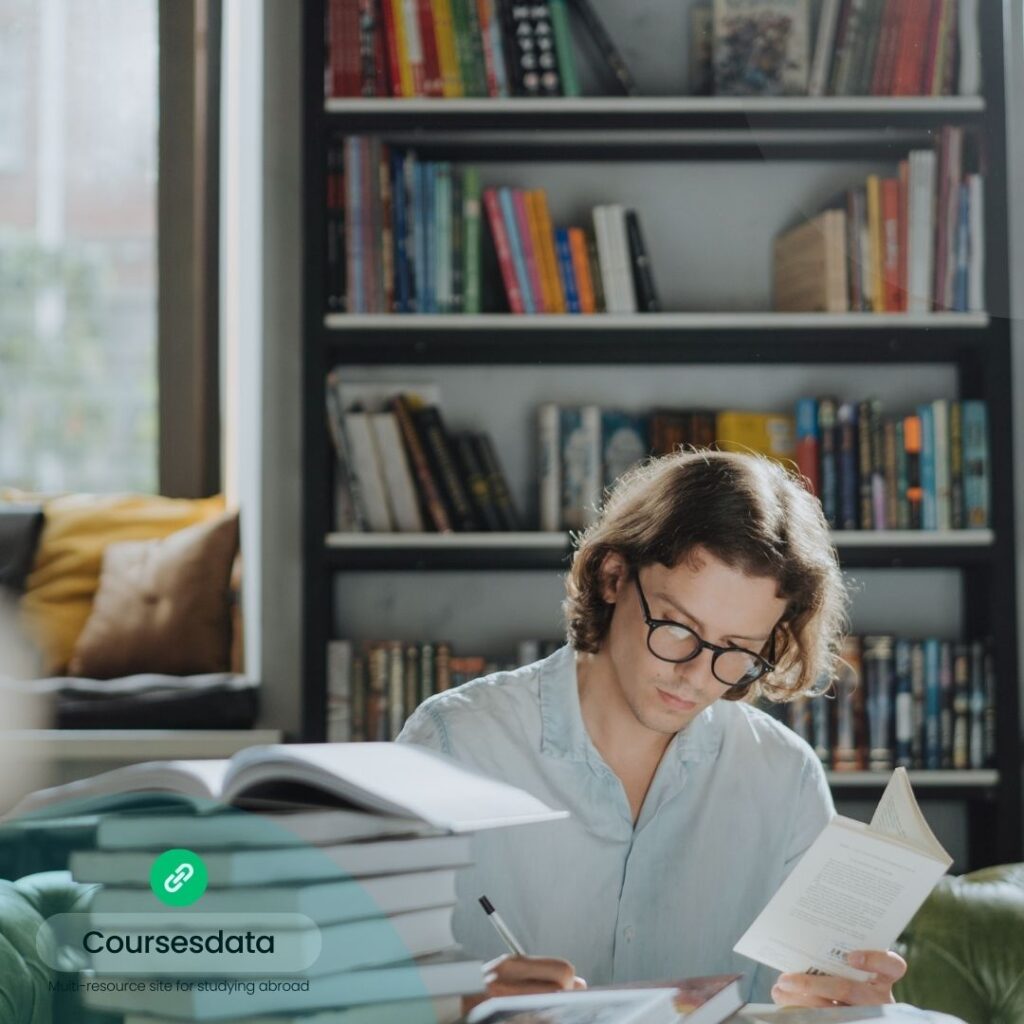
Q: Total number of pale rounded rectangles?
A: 1